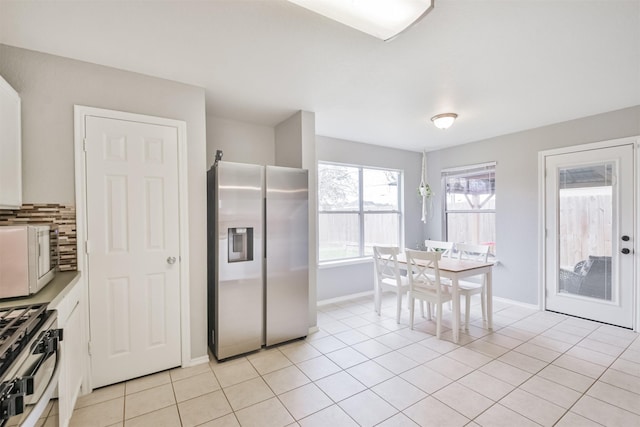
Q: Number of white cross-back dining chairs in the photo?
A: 4